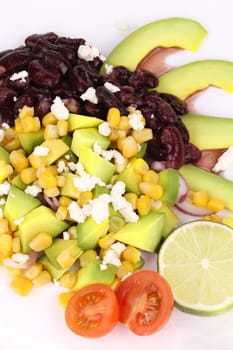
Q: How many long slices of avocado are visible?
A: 4